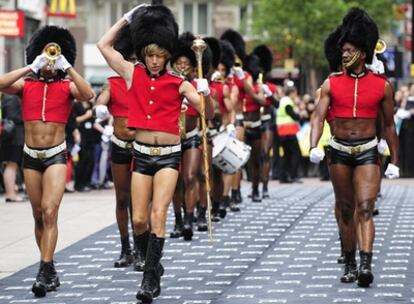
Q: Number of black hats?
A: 12